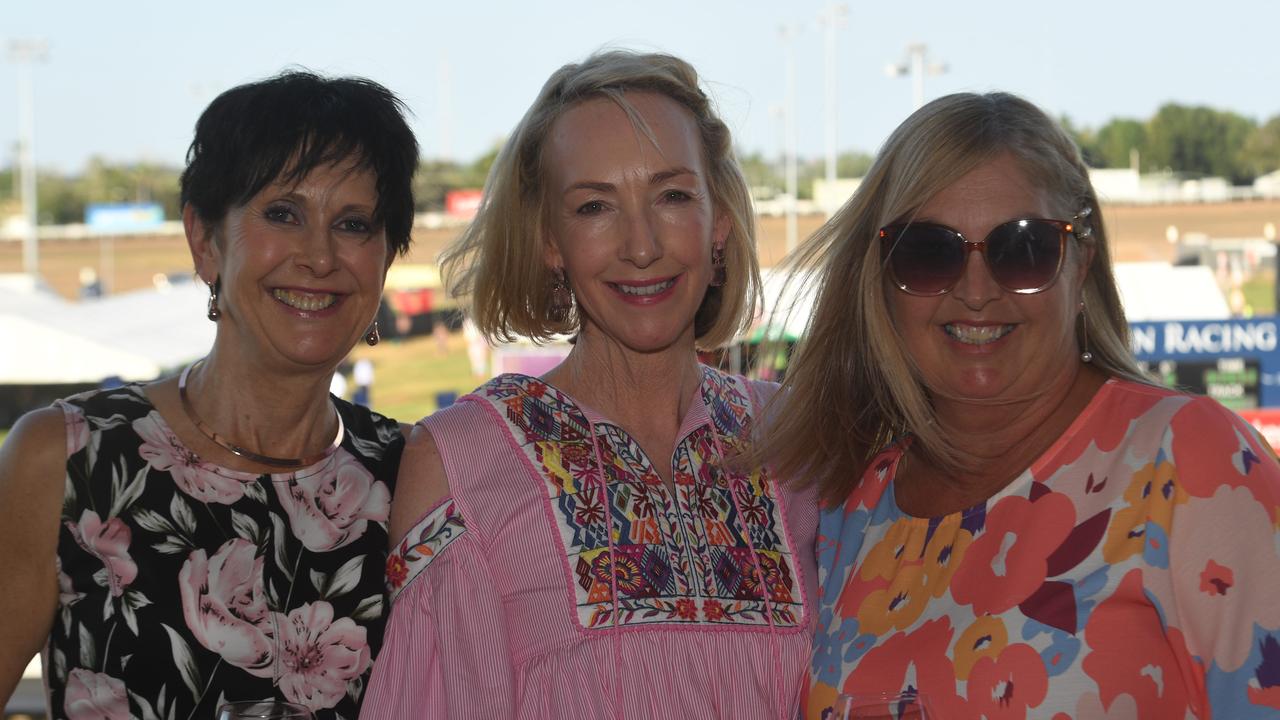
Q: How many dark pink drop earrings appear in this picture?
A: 2